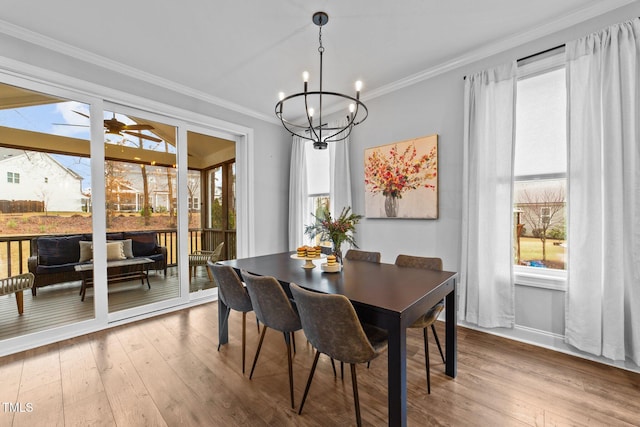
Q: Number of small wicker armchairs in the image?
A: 2